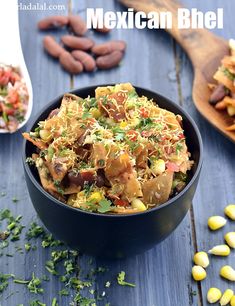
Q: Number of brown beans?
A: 9